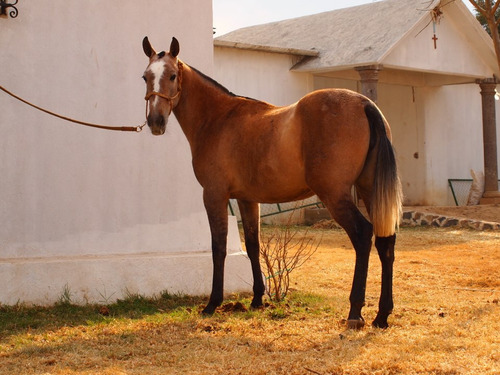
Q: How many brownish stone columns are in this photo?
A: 2